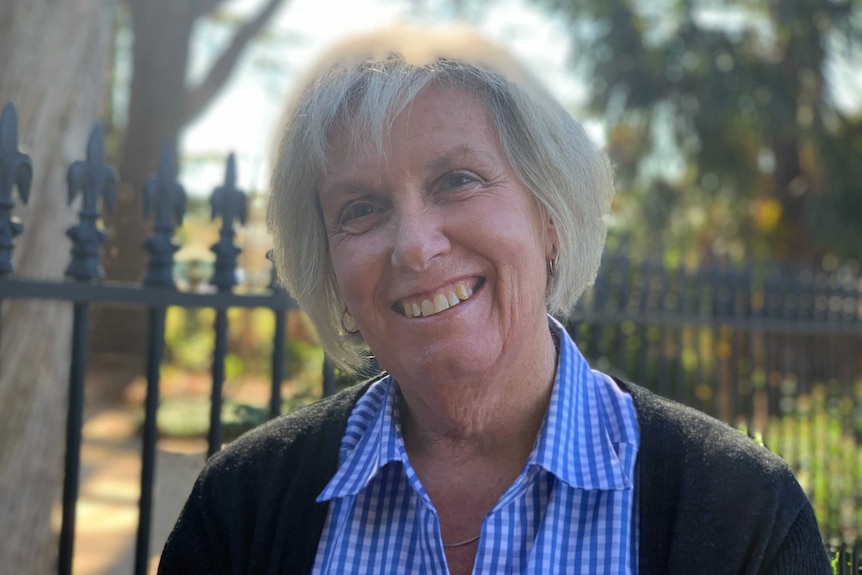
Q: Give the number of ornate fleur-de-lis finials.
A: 4